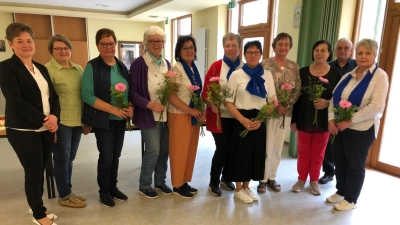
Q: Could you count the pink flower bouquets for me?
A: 8